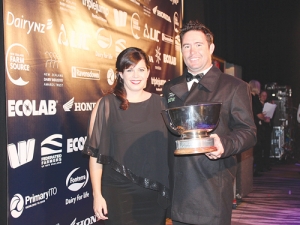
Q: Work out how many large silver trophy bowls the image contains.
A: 1